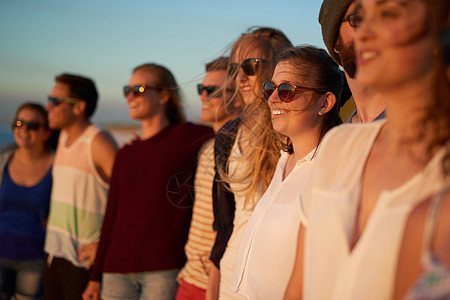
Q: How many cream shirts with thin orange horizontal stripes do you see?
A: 1